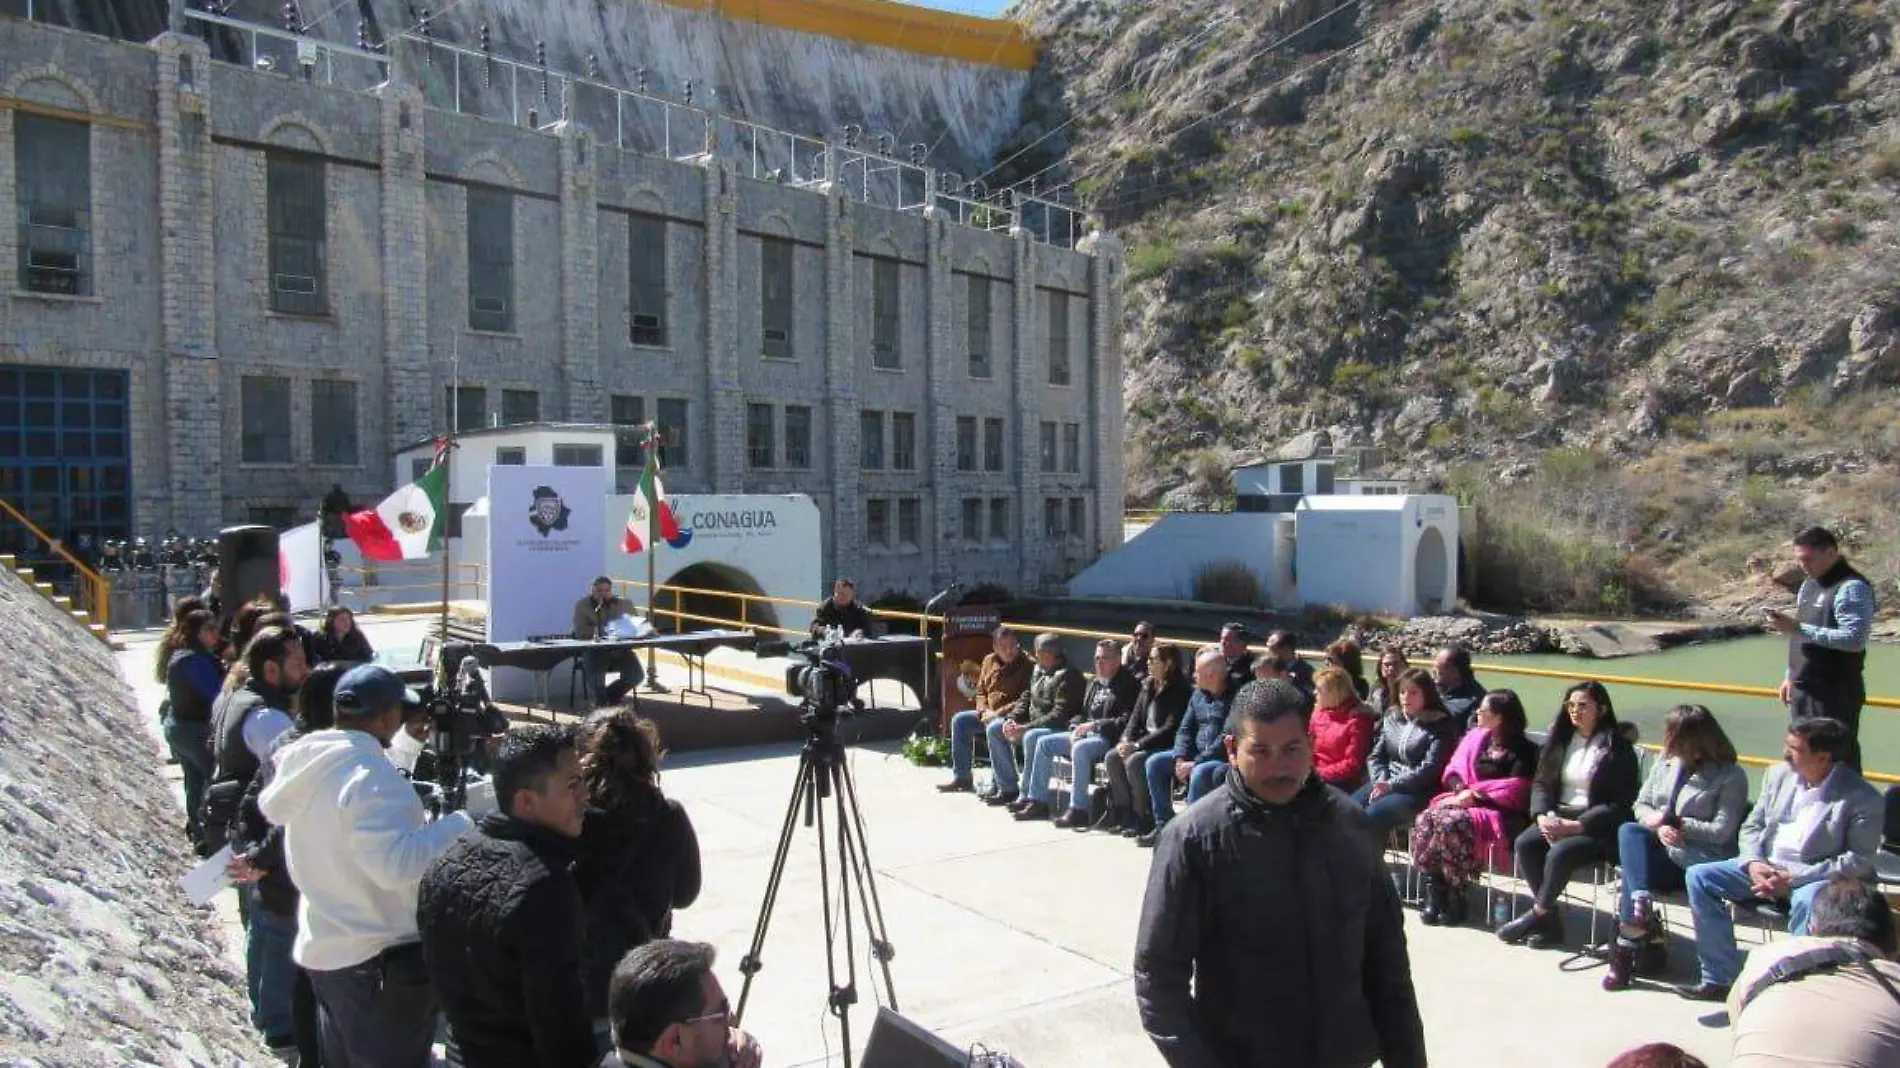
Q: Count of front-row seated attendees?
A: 12